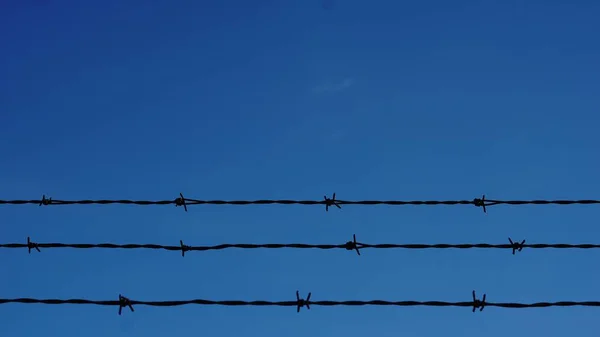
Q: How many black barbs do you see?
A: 11